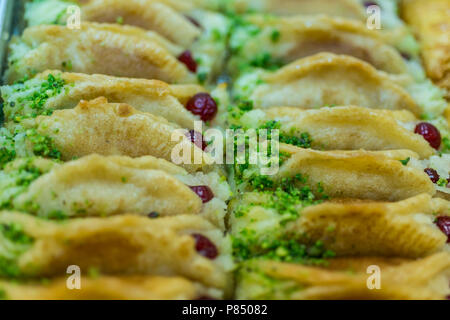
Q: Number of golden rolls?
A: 14